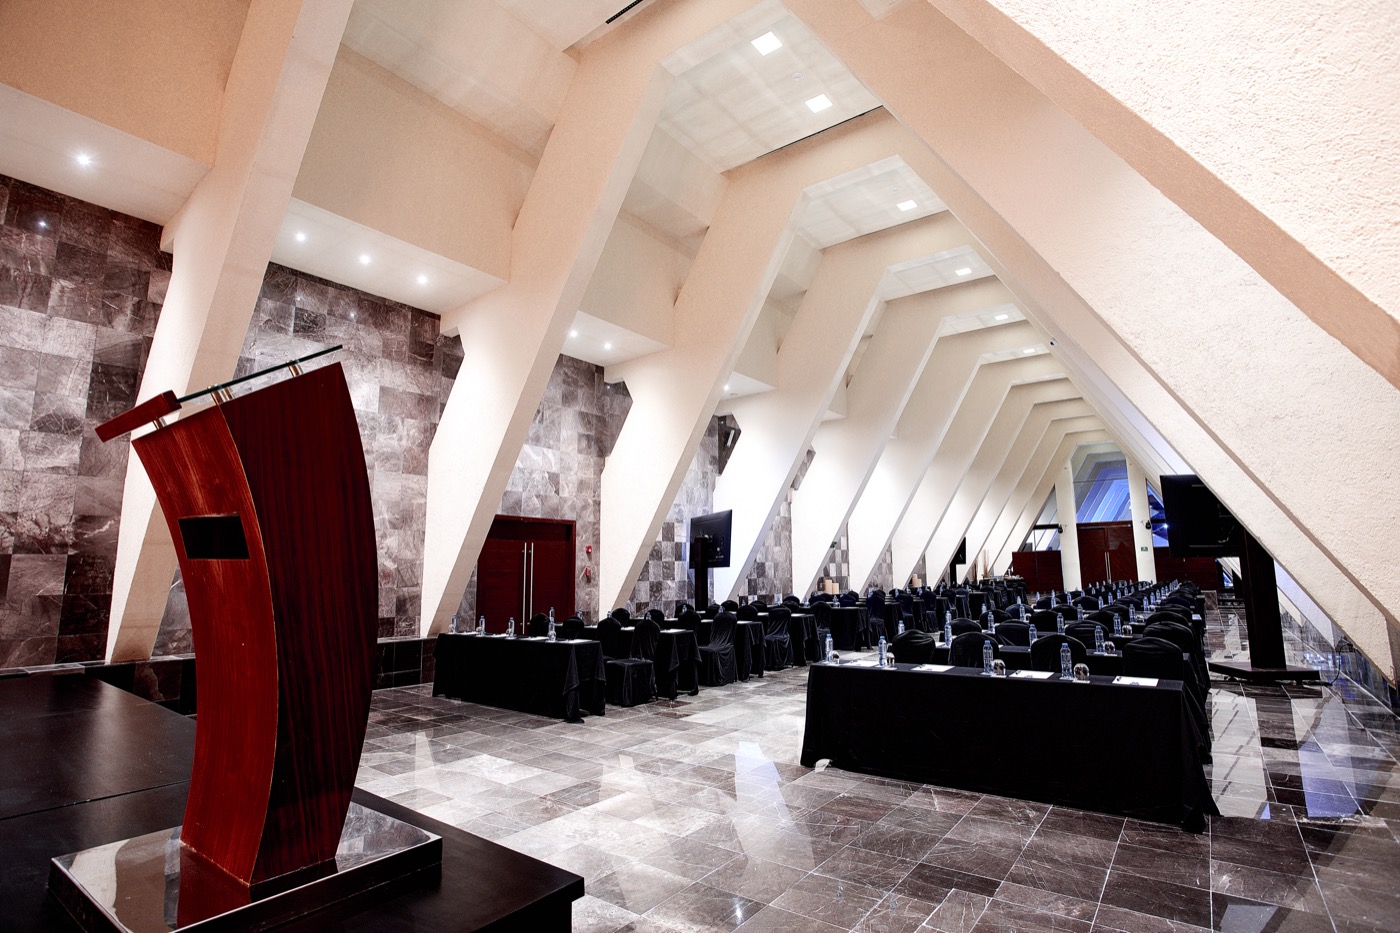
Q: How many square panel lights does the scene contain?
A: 6